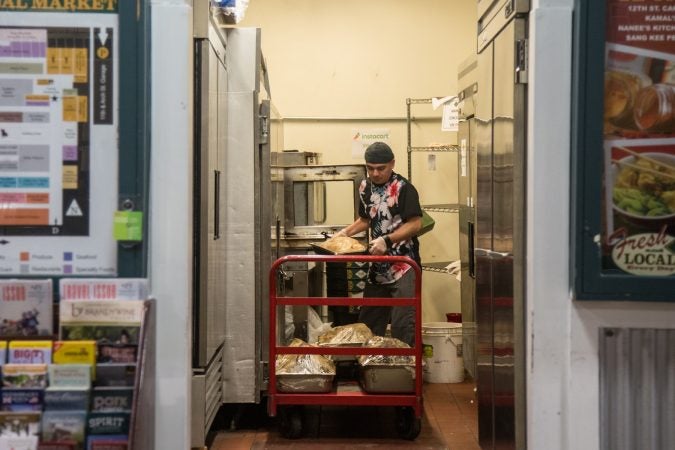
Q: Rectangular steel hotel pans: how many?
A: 3